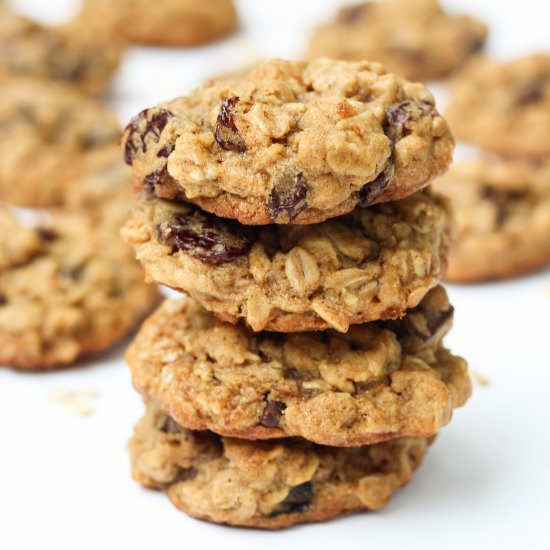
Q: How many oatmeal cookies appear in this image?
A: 11